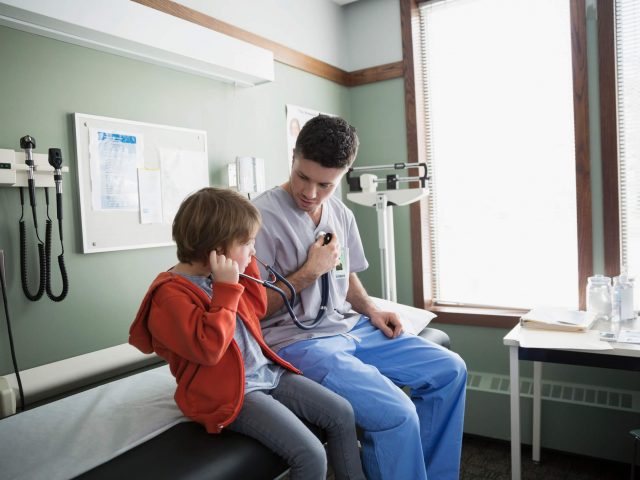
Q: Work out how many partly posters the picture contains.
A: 1